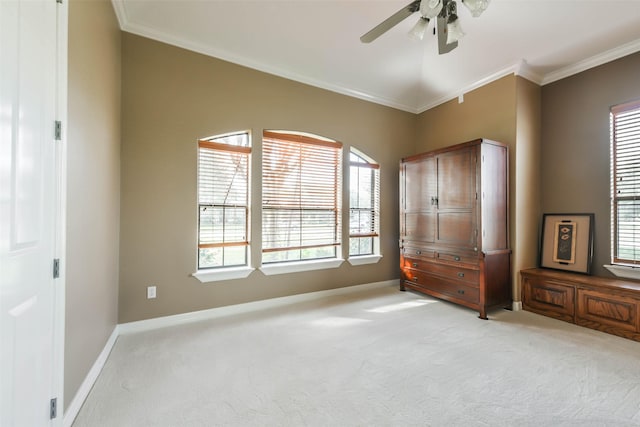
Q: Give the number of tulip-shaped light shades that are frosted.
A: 4